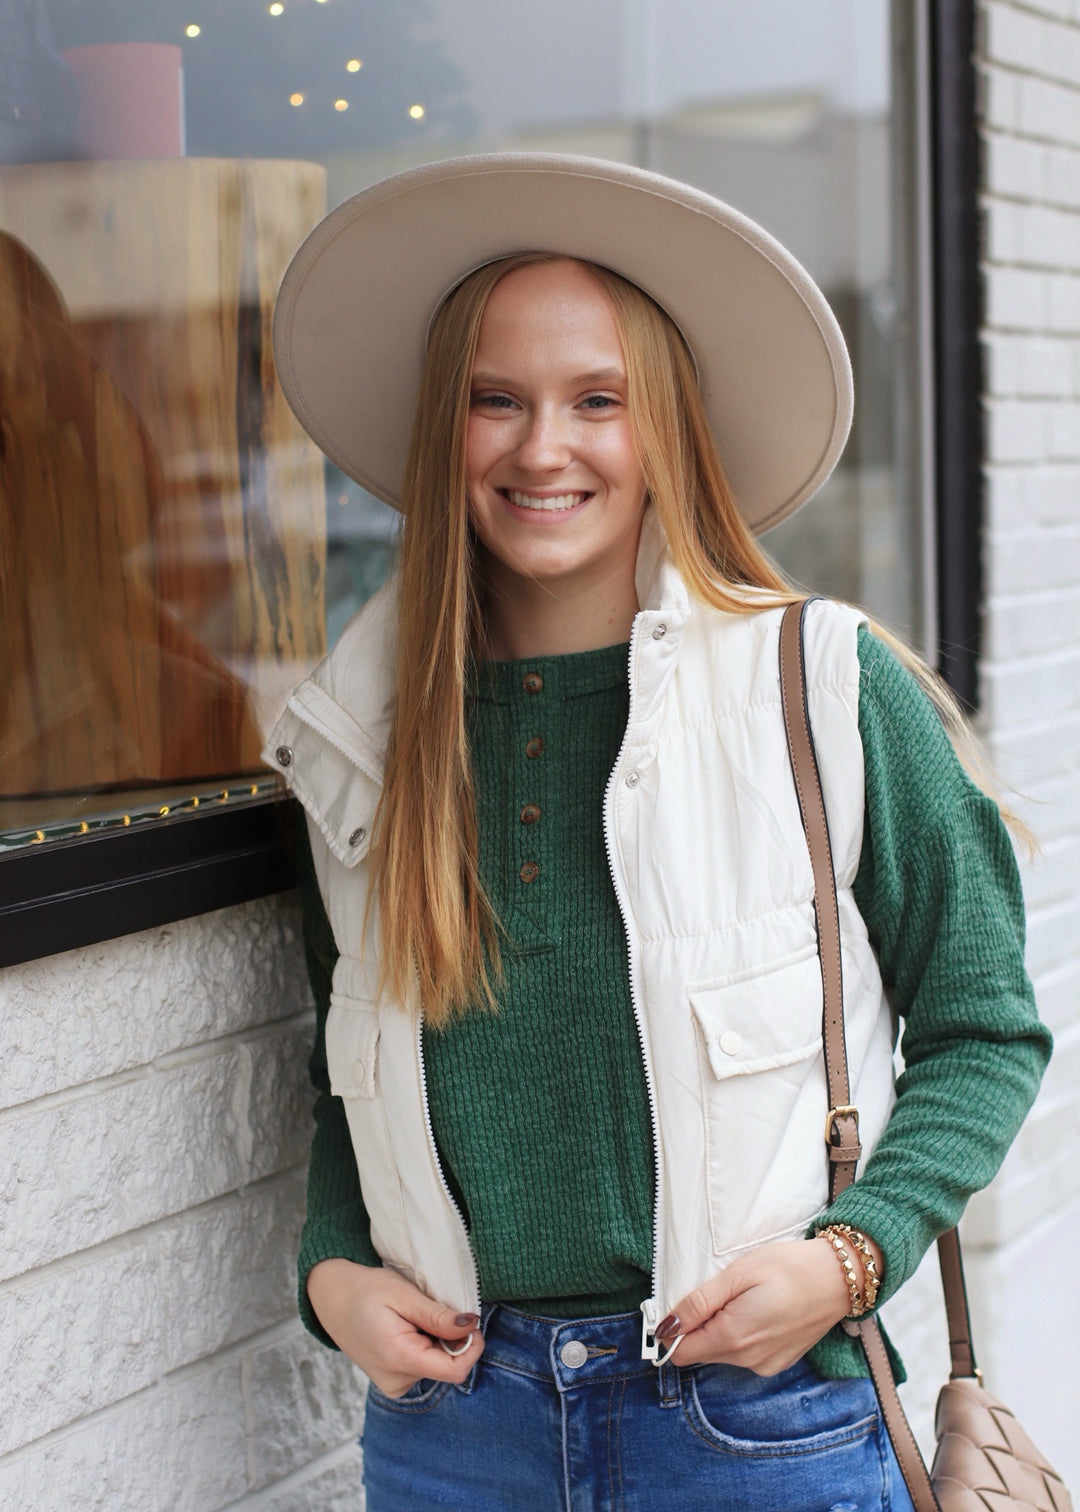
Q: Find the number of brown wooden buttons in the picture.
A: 4